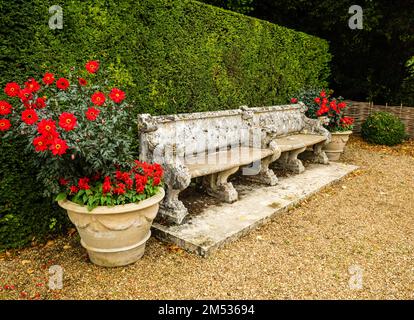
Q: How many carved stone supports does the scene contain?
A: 5